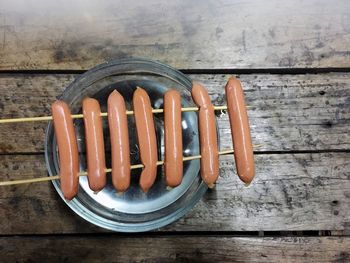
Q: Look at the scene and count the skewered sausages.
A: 7